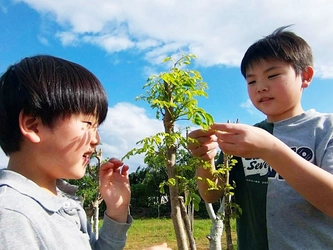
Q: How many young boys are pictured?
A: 2